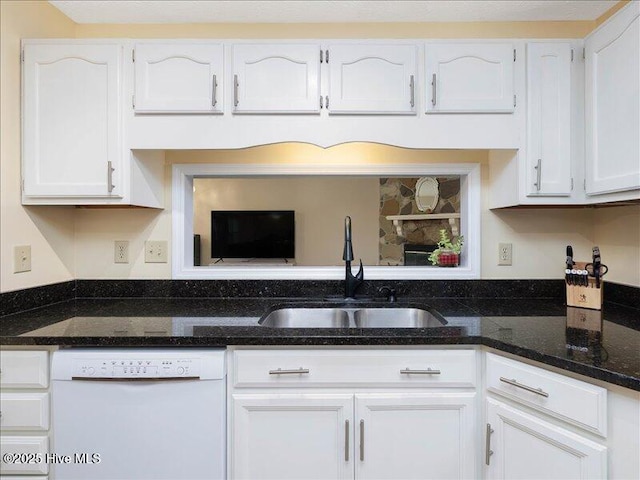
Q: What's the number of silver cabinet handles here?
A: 12